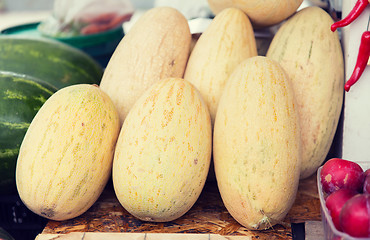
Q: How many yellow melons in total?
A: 7